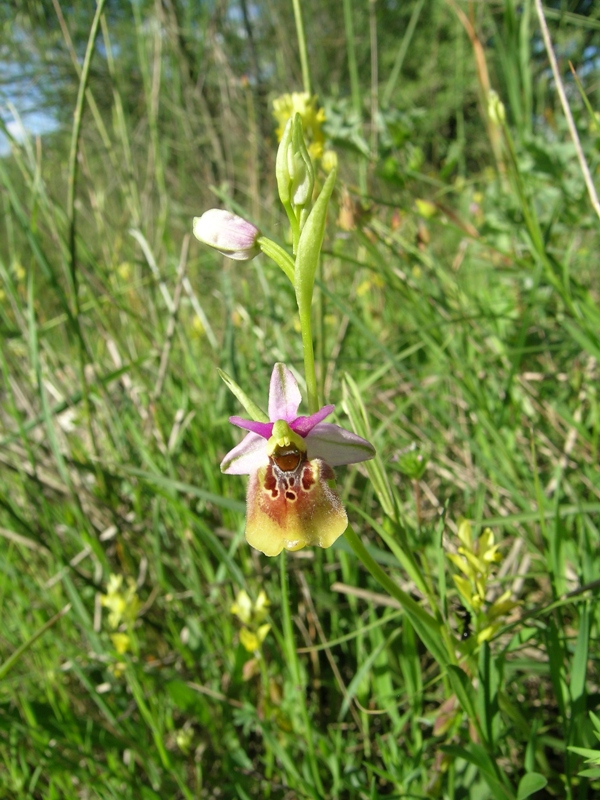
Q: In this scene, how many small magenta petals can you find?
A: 2